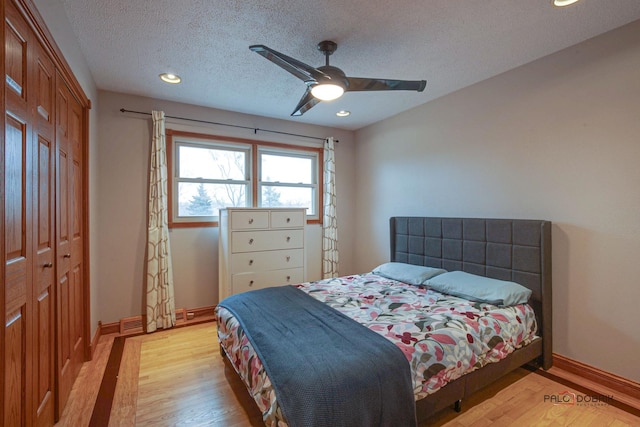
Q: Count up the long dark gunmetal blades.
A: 3